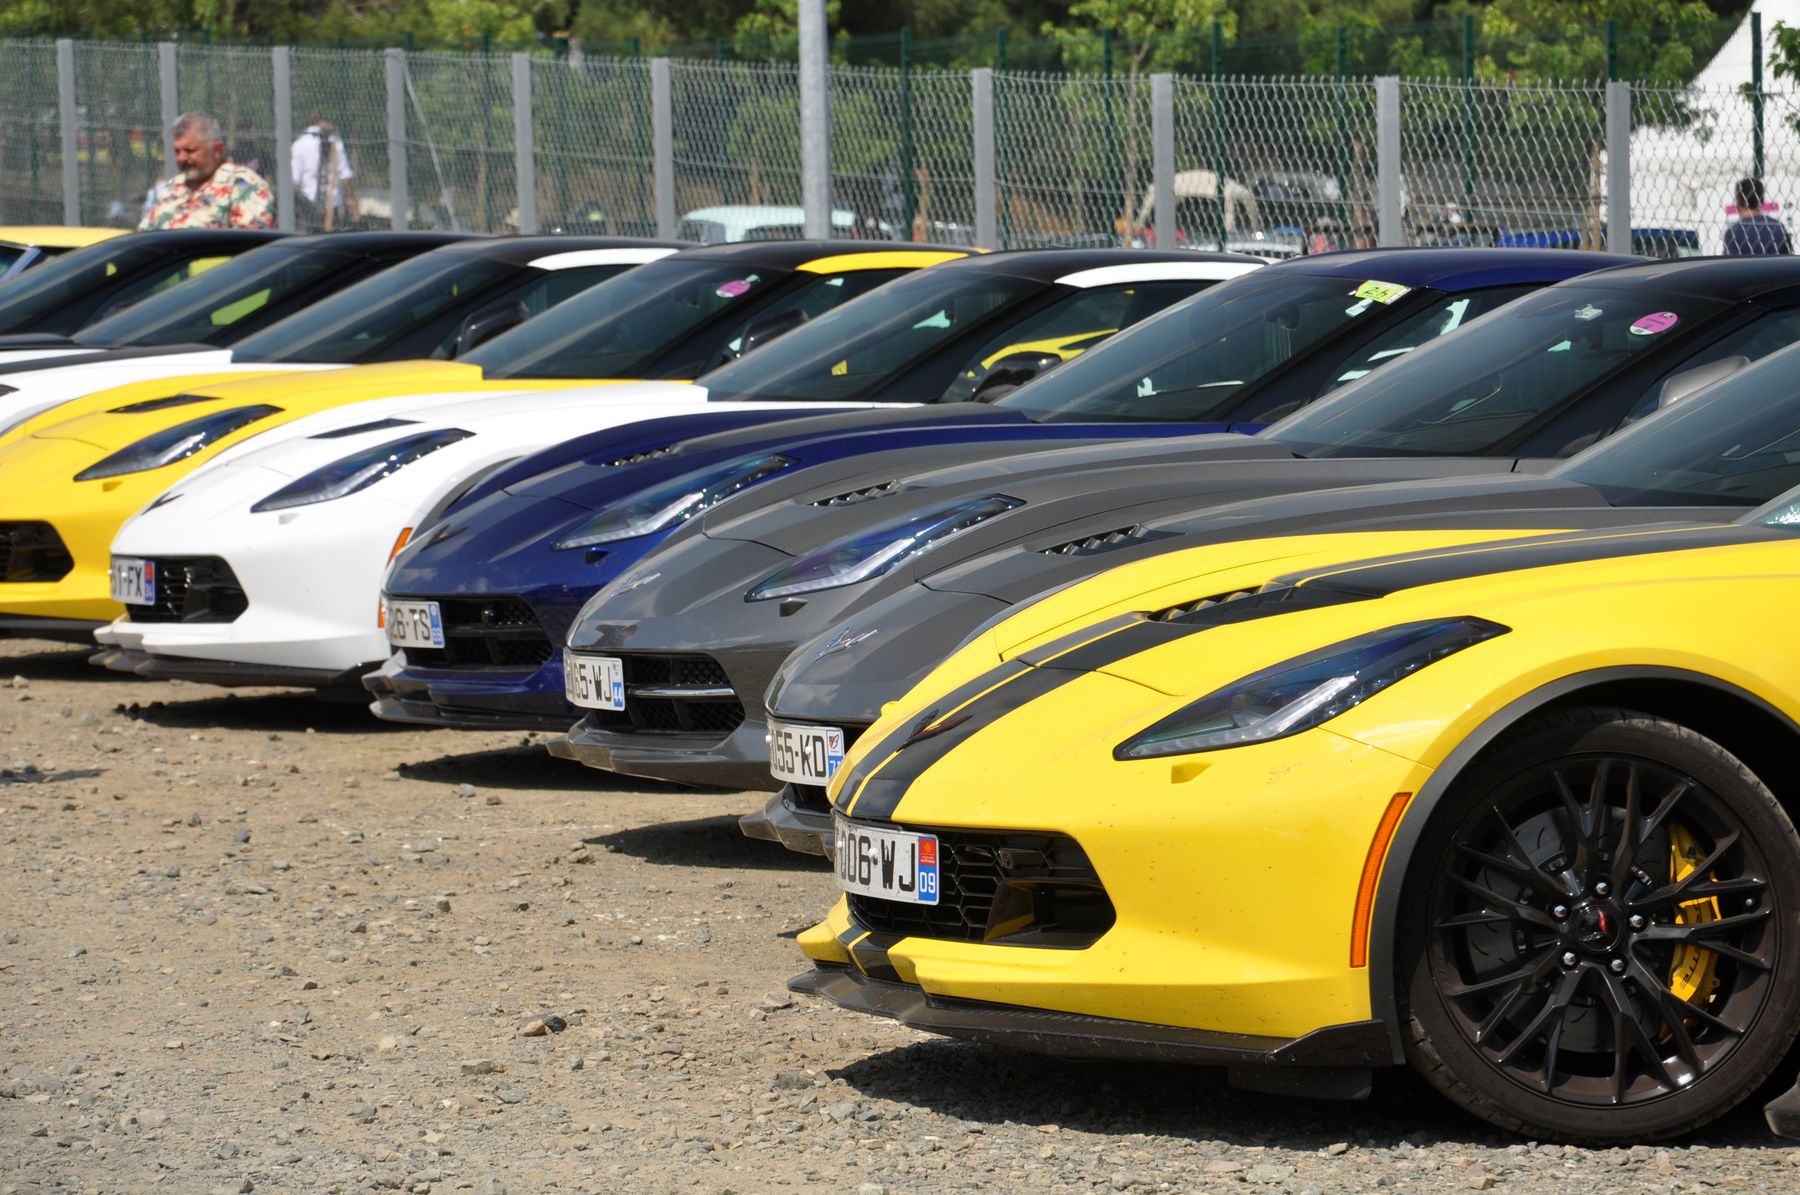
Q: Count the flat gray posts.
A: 10